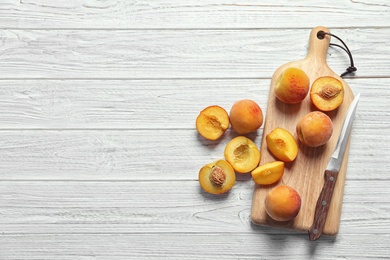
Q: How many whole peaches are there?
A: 4